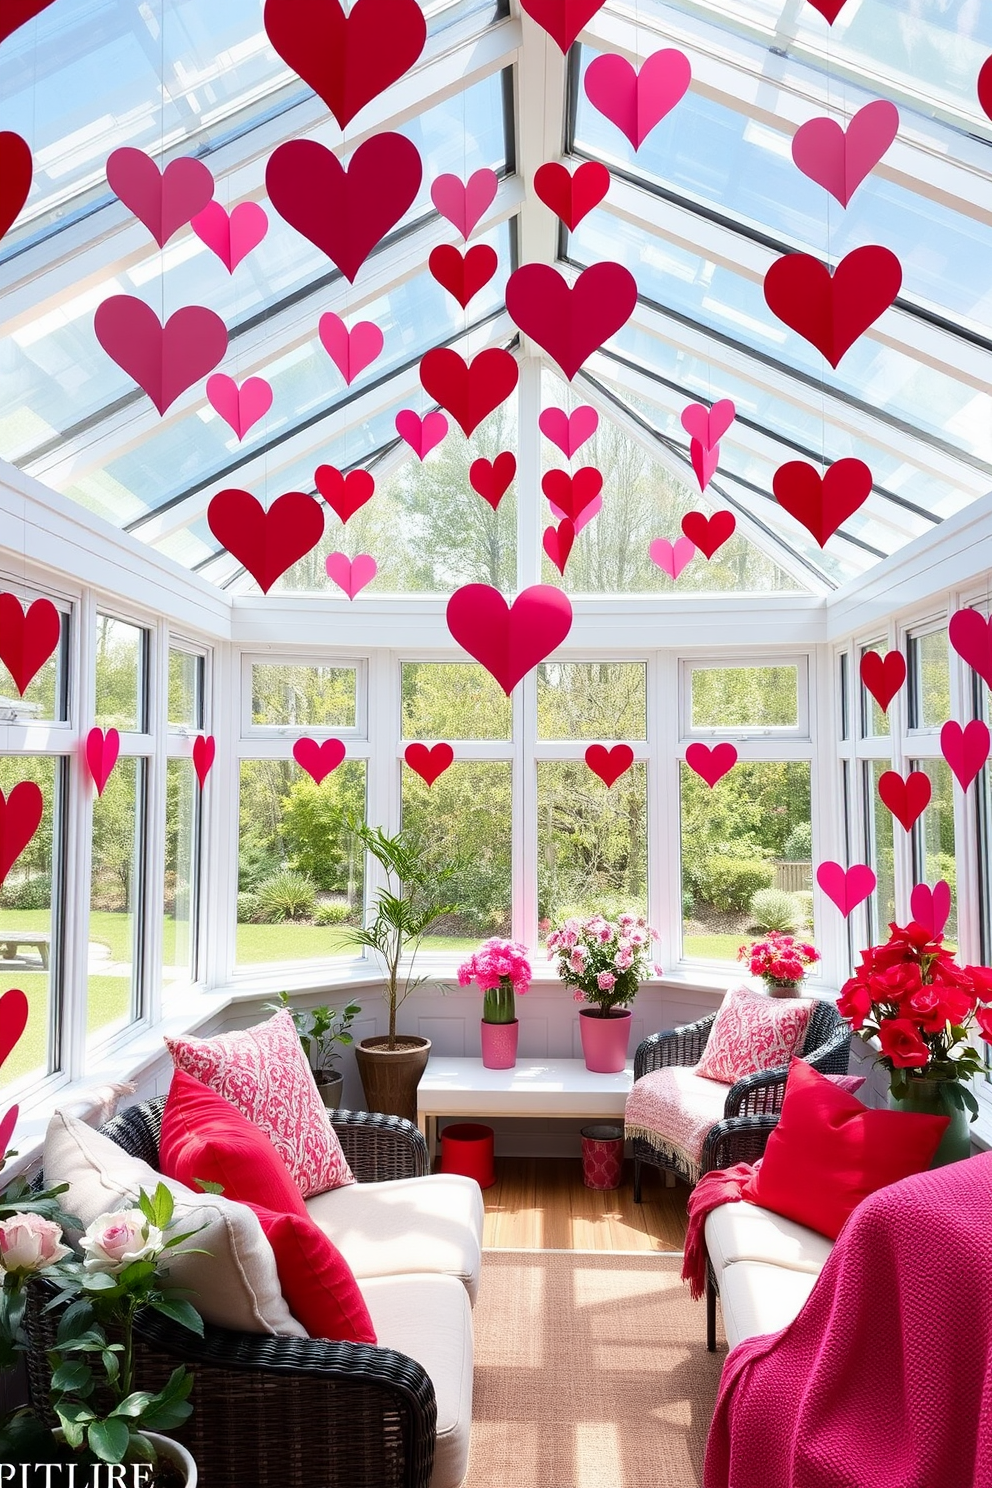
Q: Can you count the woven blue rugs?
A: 0